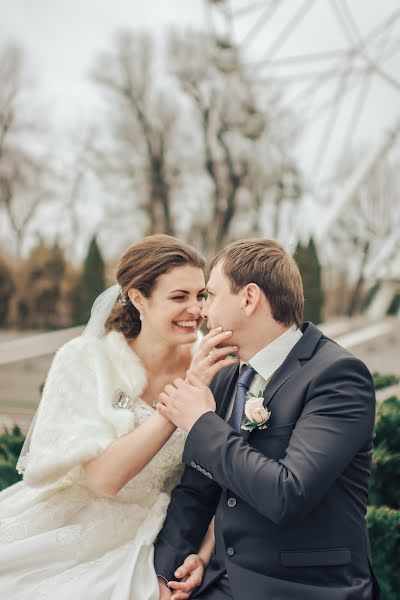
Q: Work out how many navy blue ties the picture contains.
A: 1